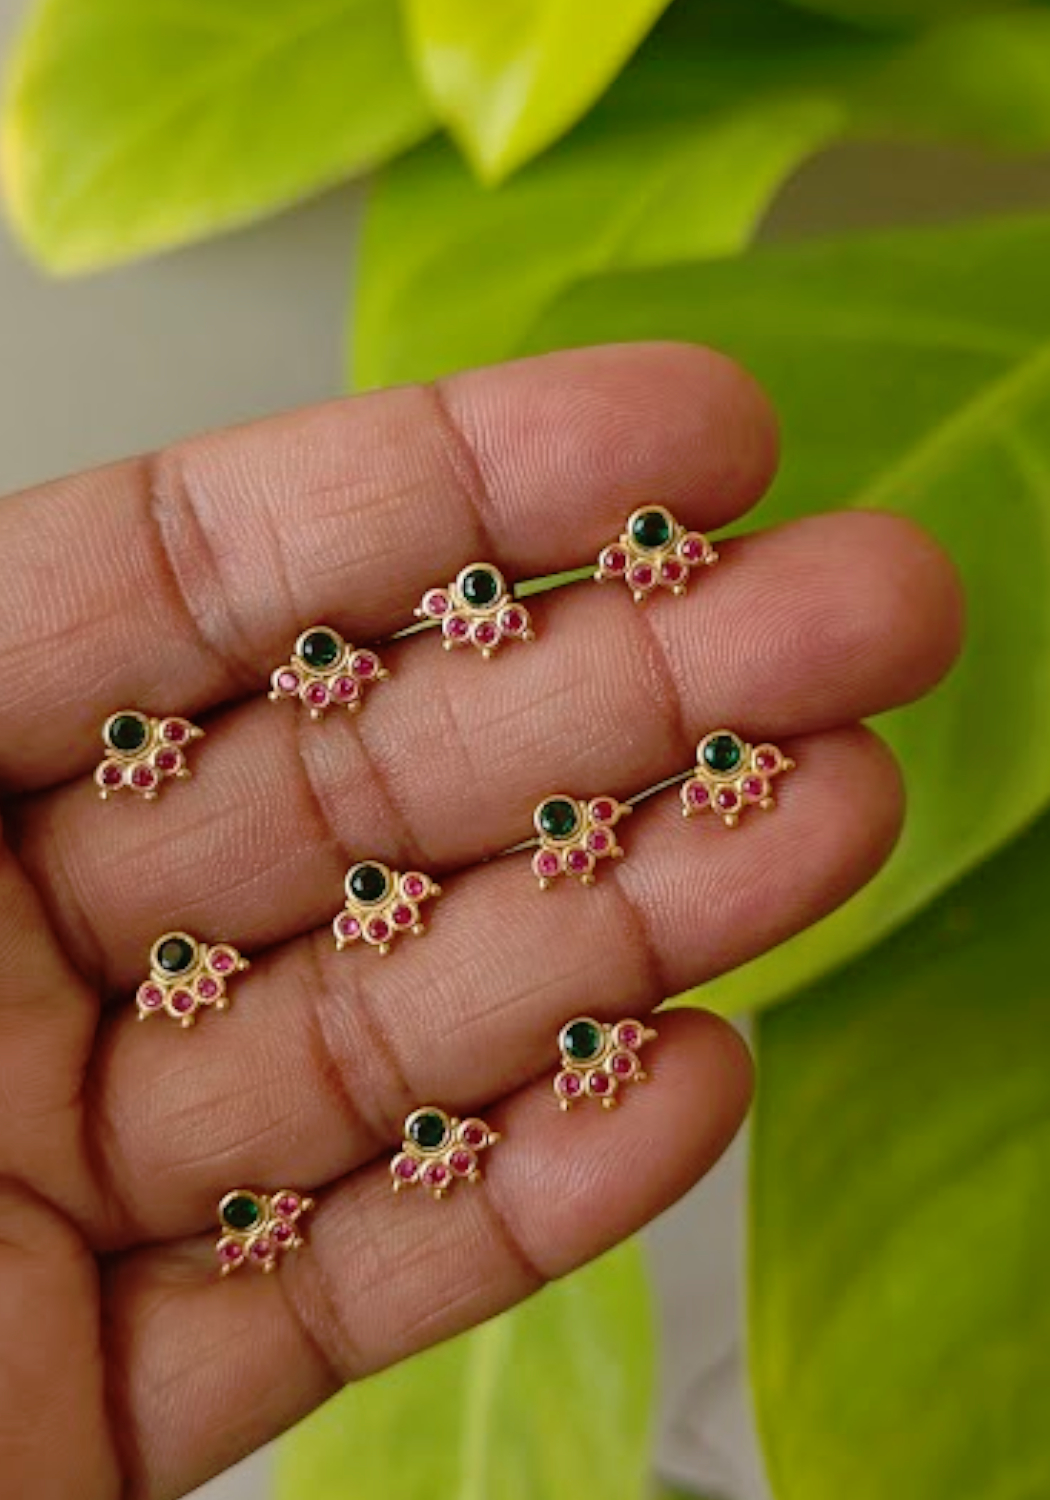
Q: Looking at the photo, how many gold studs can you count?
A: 11